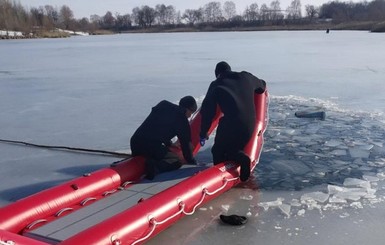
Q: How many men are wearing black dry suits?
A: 2